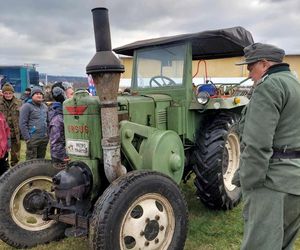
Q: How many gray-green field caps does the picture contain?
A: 1